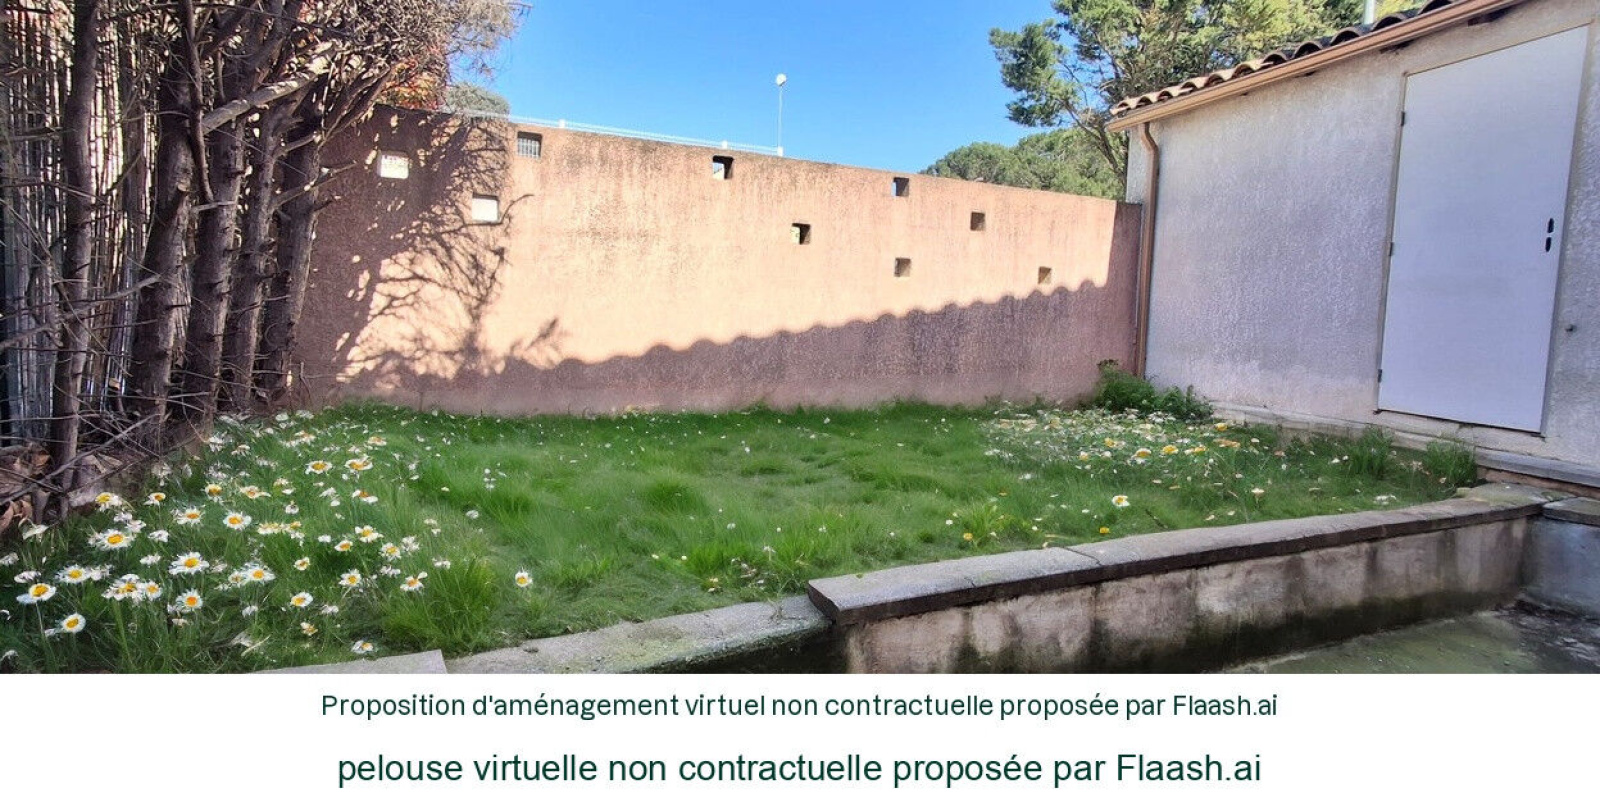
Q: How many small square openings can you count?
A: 9